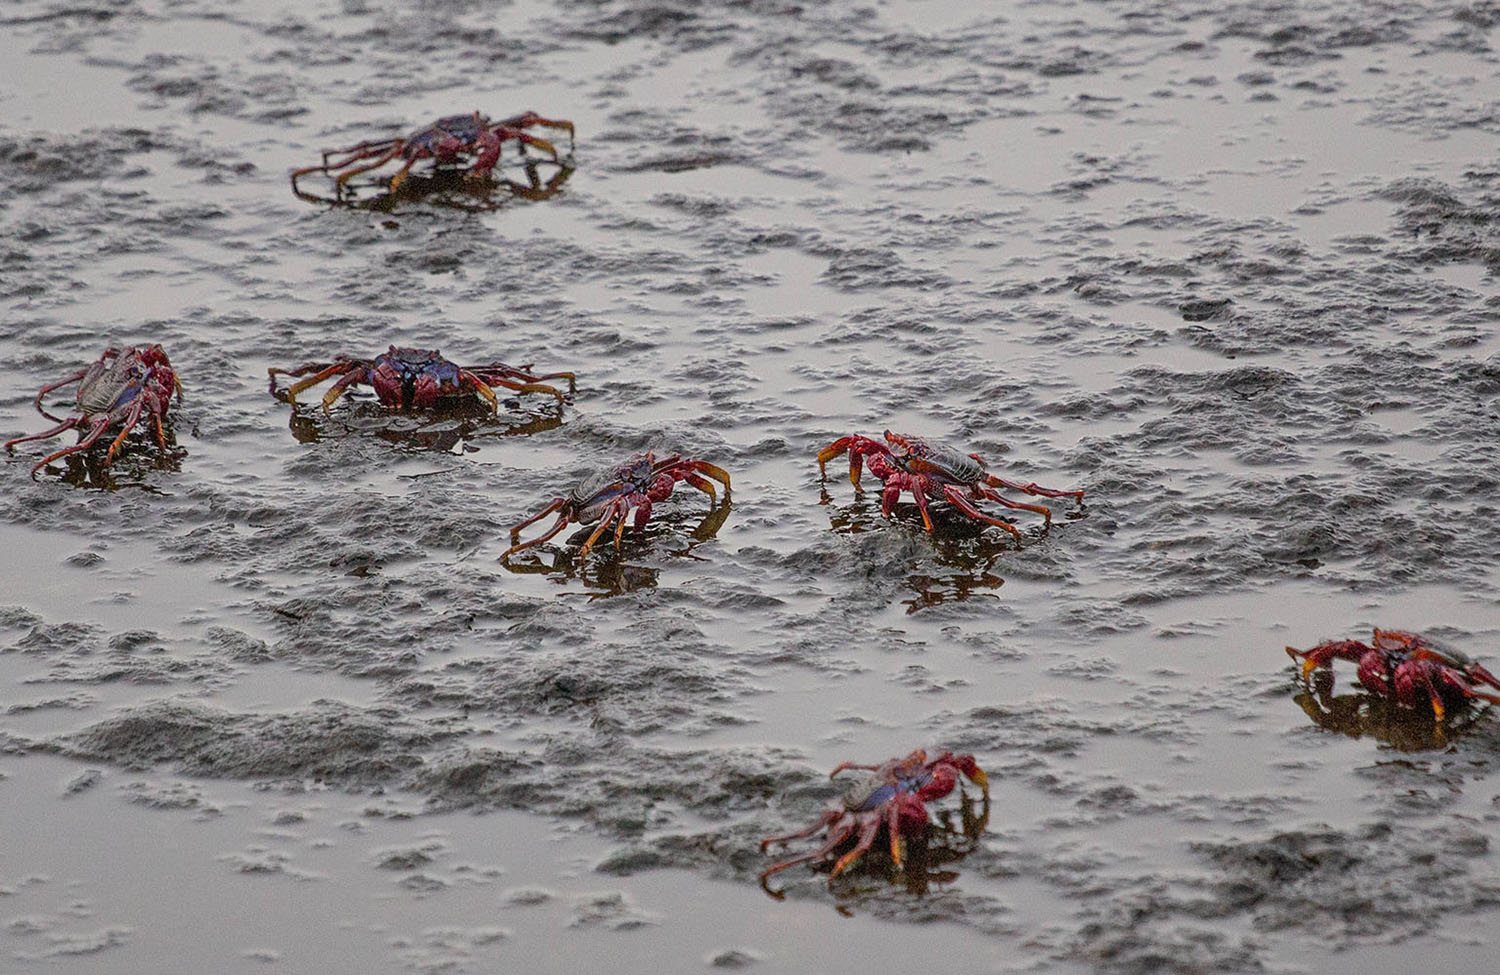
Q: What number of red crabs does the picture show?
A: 7